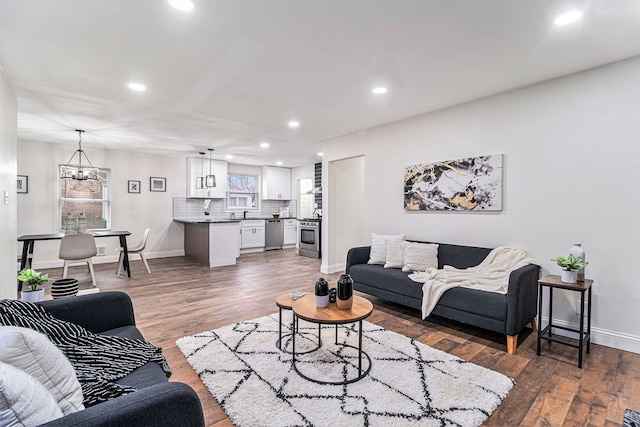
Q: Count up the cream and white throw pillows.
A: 5